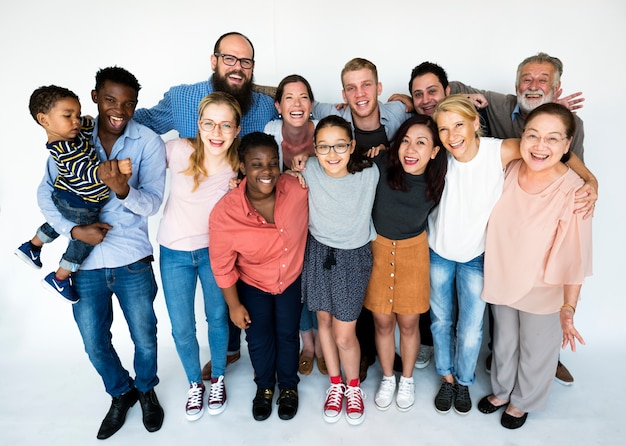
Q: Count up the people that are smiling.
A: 12